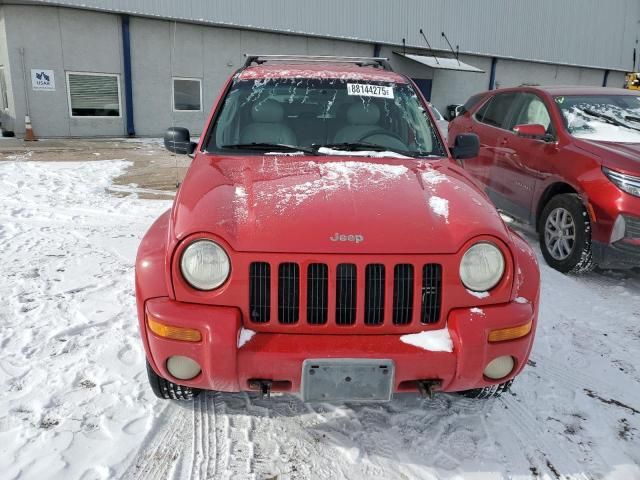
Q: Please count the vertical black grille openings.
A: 7